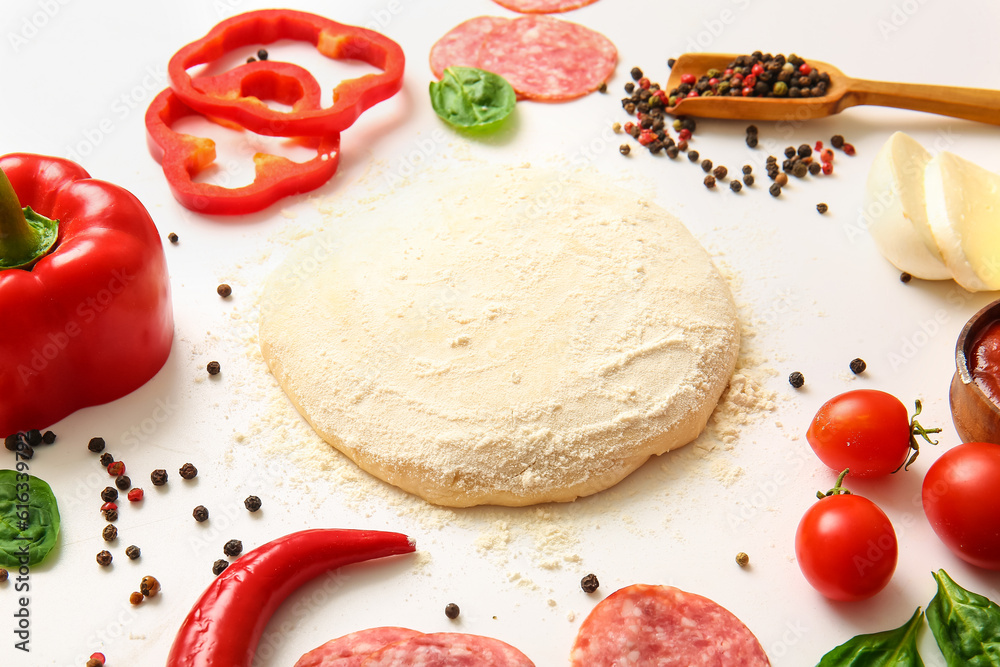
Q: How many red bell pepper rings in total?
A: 2